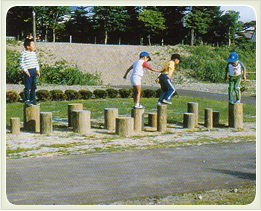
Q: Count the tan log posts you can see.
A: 15